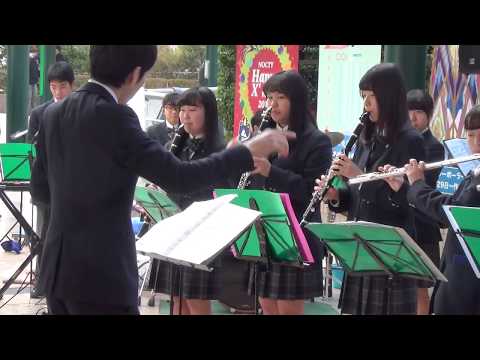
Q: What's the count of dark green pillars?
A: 4